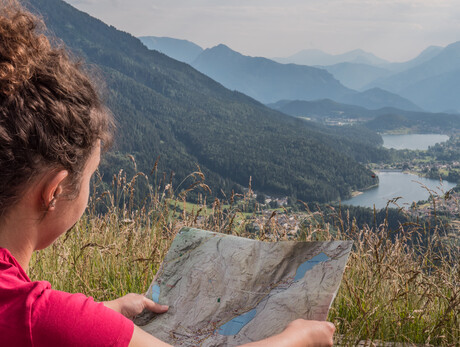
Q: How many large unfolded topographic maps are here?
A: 1